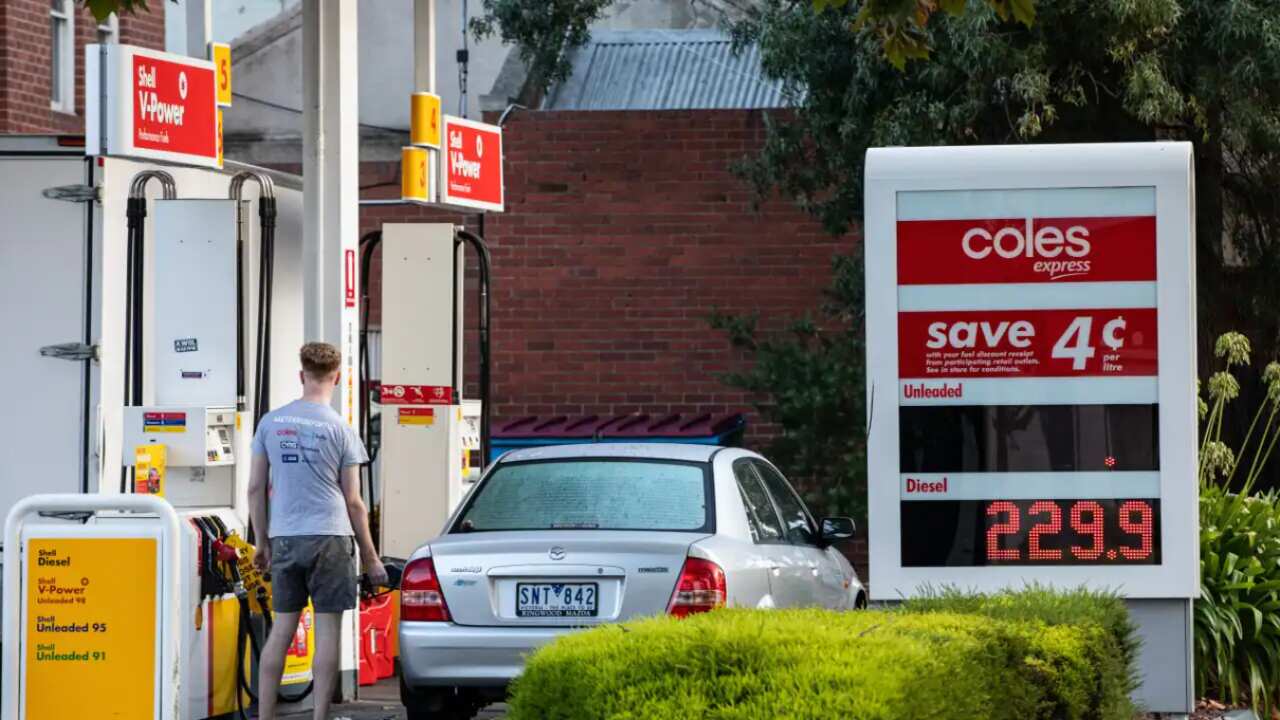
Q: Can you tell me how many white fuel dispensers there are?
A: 2